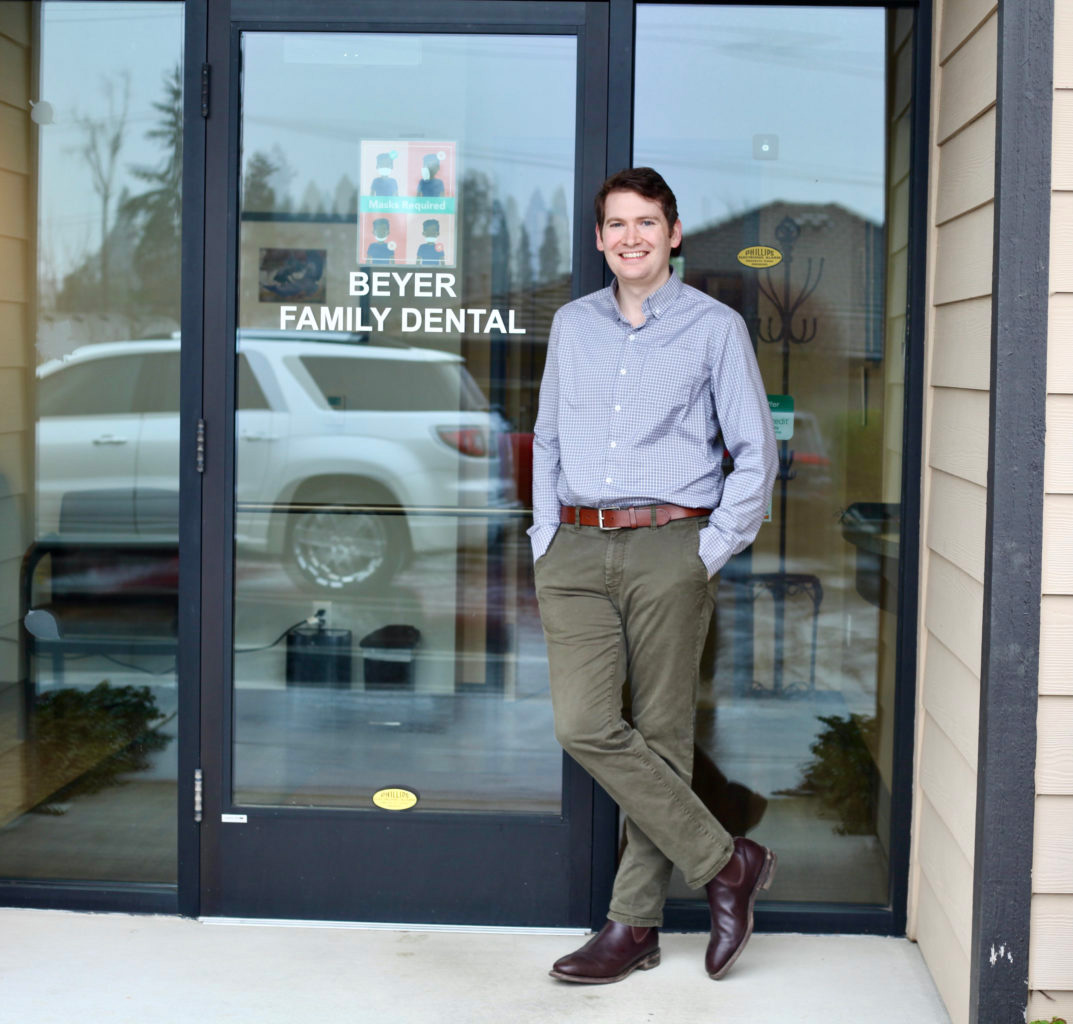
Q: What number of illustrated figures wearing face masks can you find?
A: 4